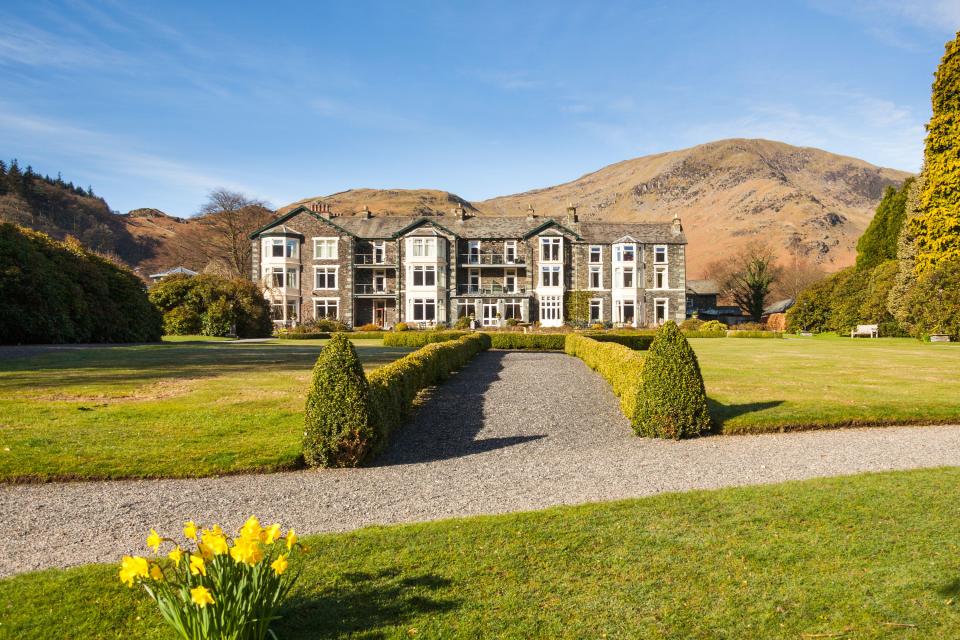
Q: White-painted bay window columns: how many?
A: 4